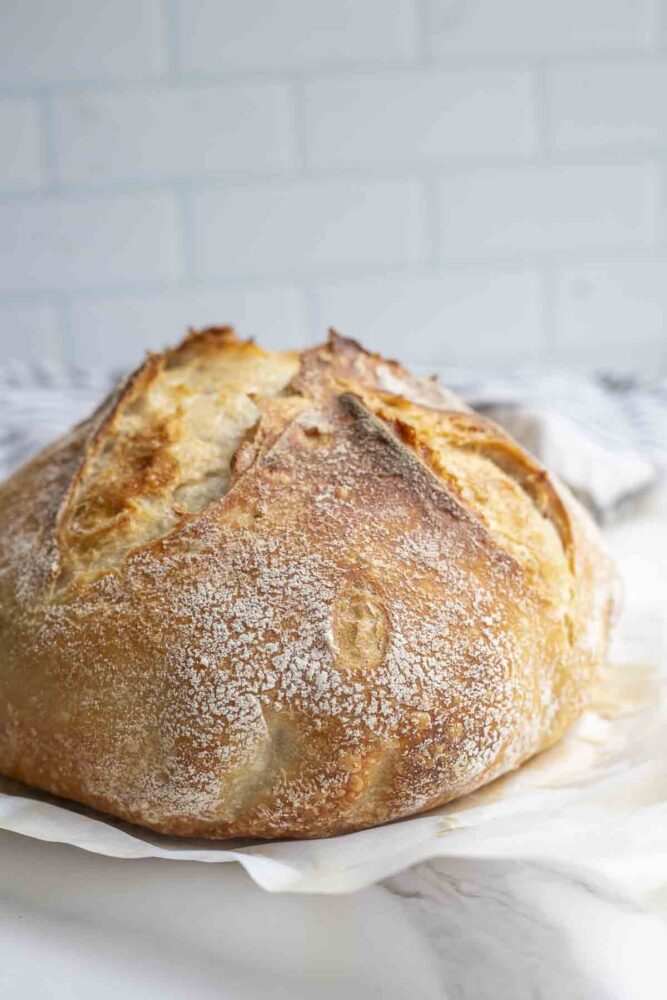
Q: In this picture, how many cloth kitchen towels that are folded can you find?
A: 1